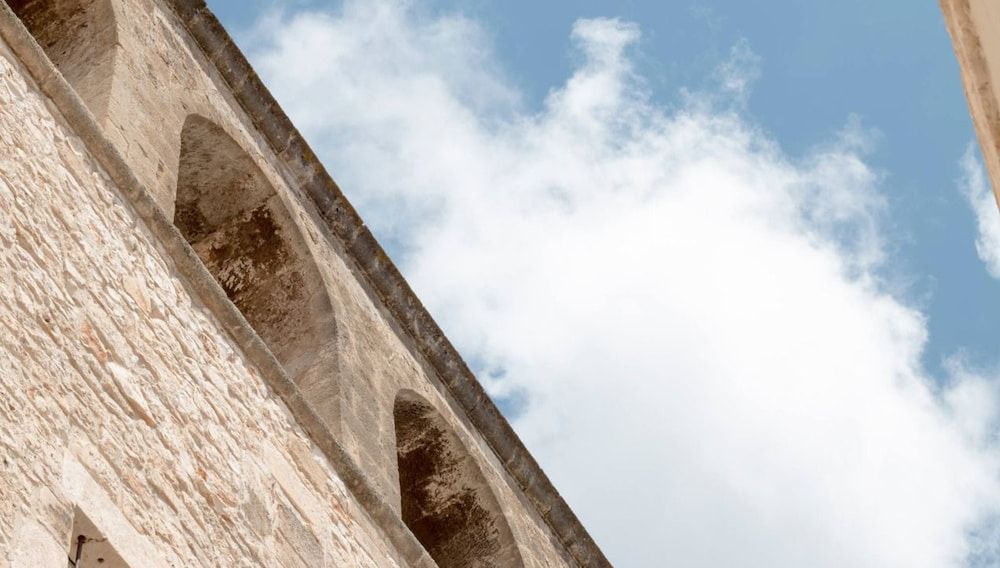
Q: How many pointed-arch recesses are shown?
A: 3